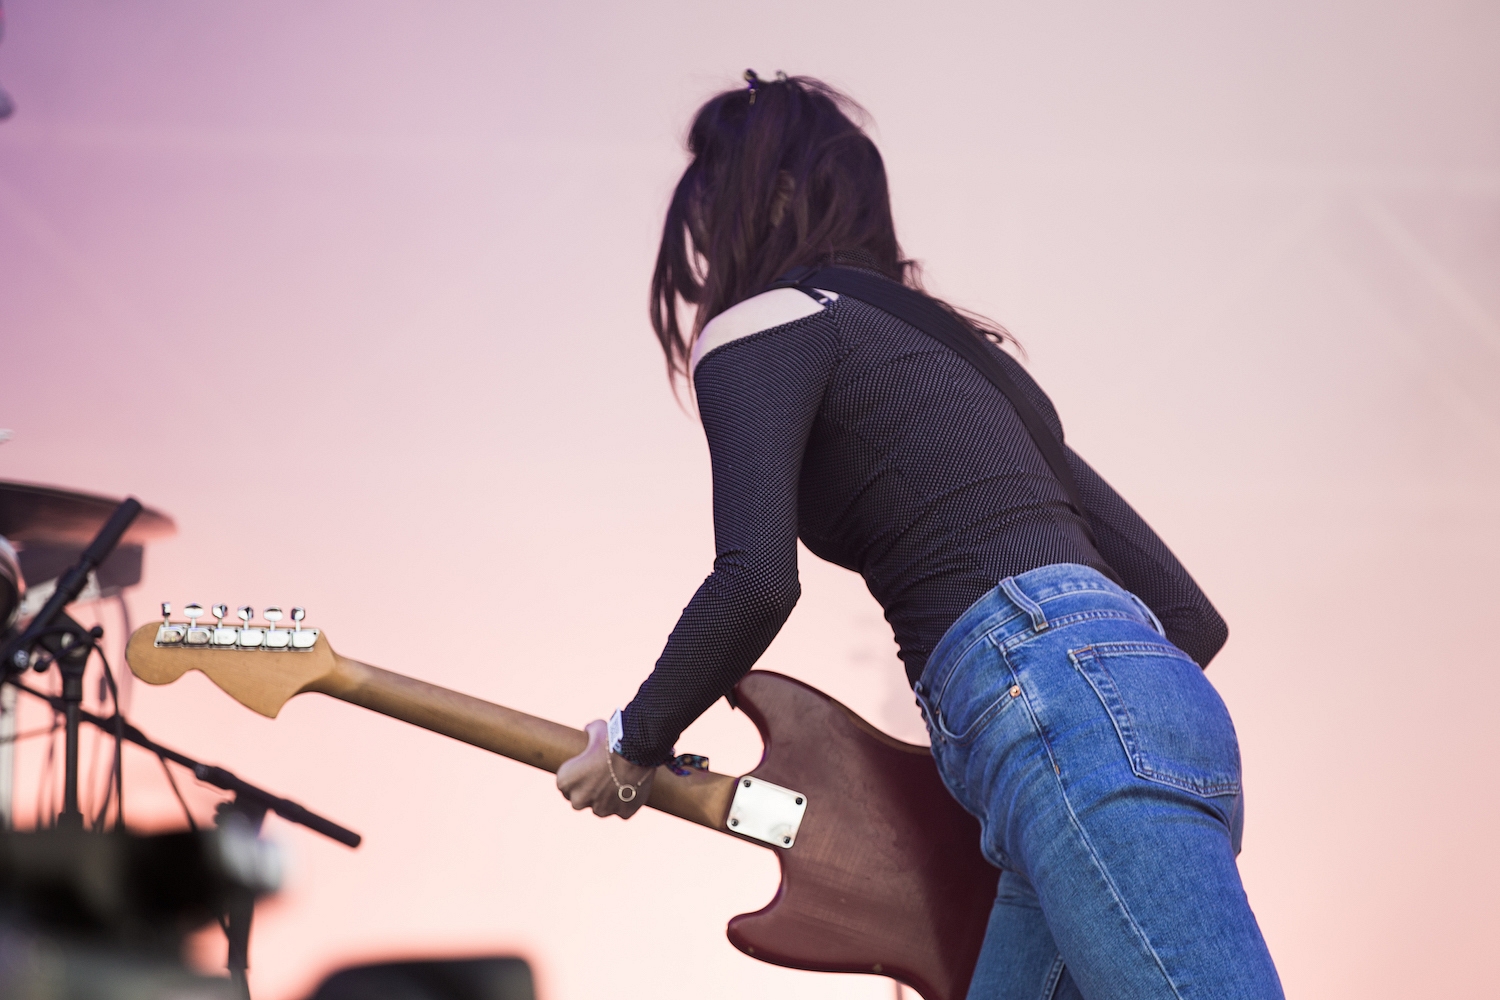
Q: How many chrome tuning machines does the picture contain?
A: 6